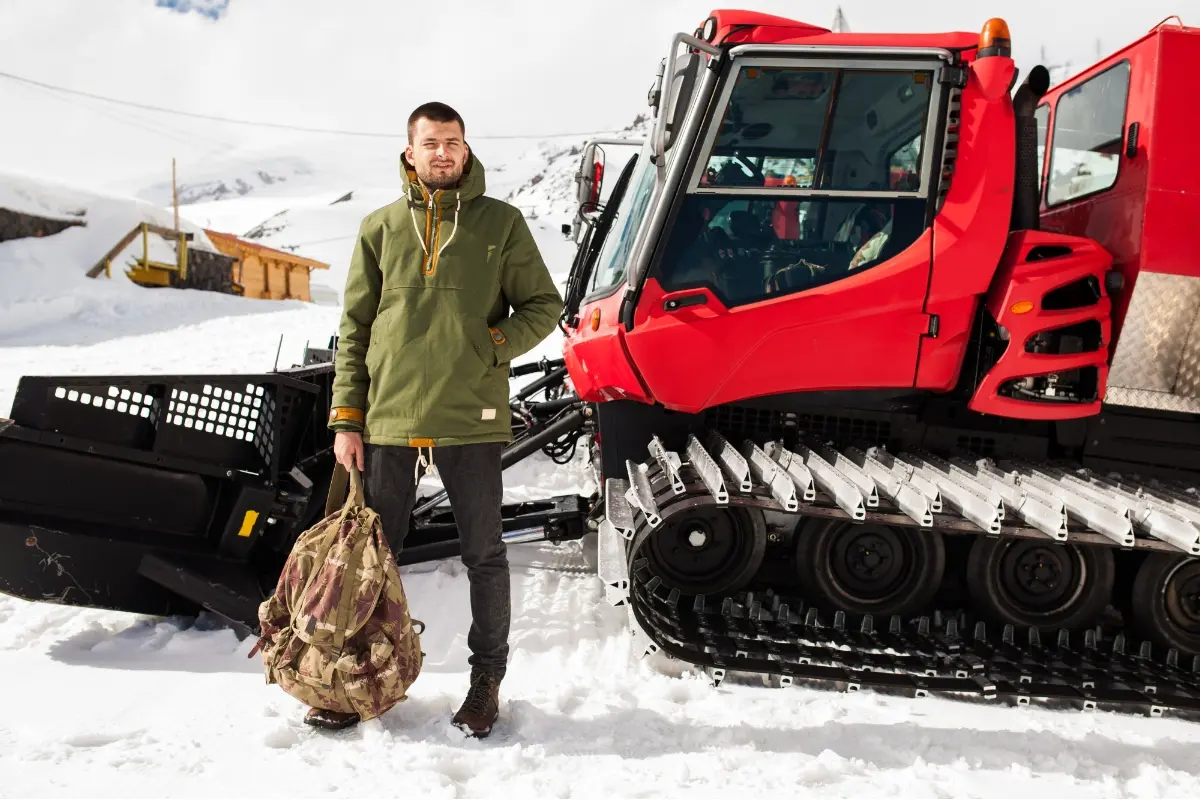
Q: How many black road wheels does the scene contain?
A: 4